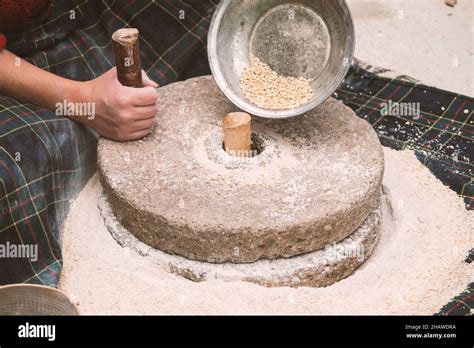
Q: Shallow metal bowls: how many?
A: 2